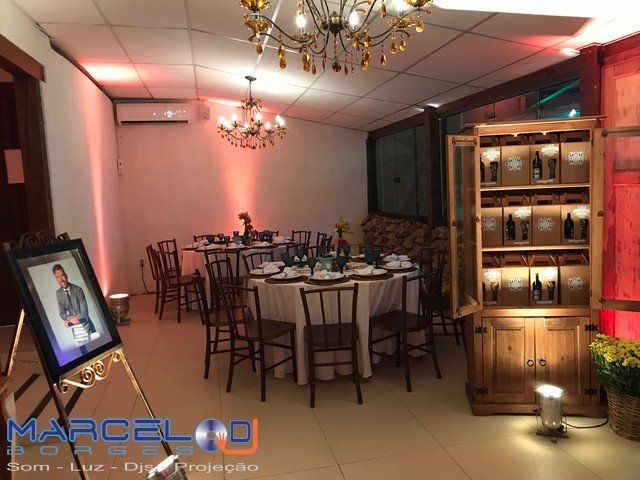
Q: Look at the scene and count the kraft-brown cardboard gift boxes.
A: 12